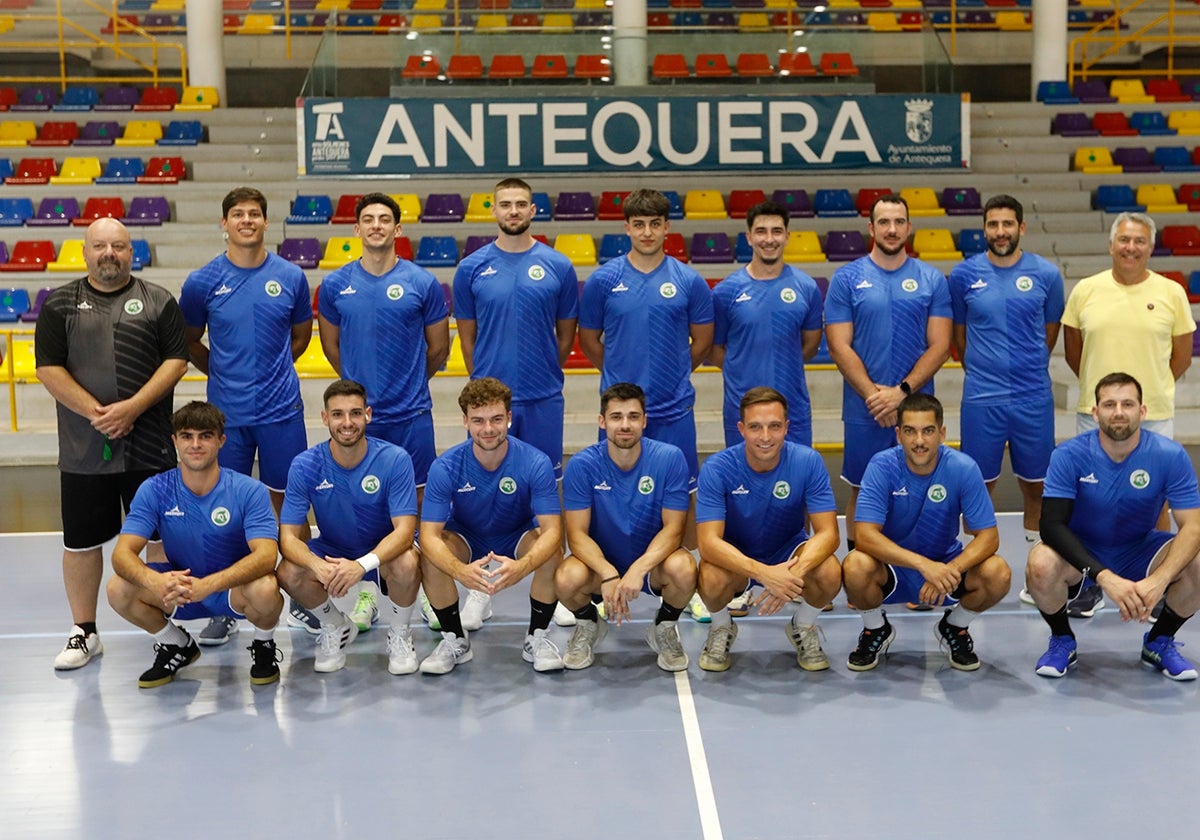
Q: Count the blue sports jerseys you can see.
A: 14